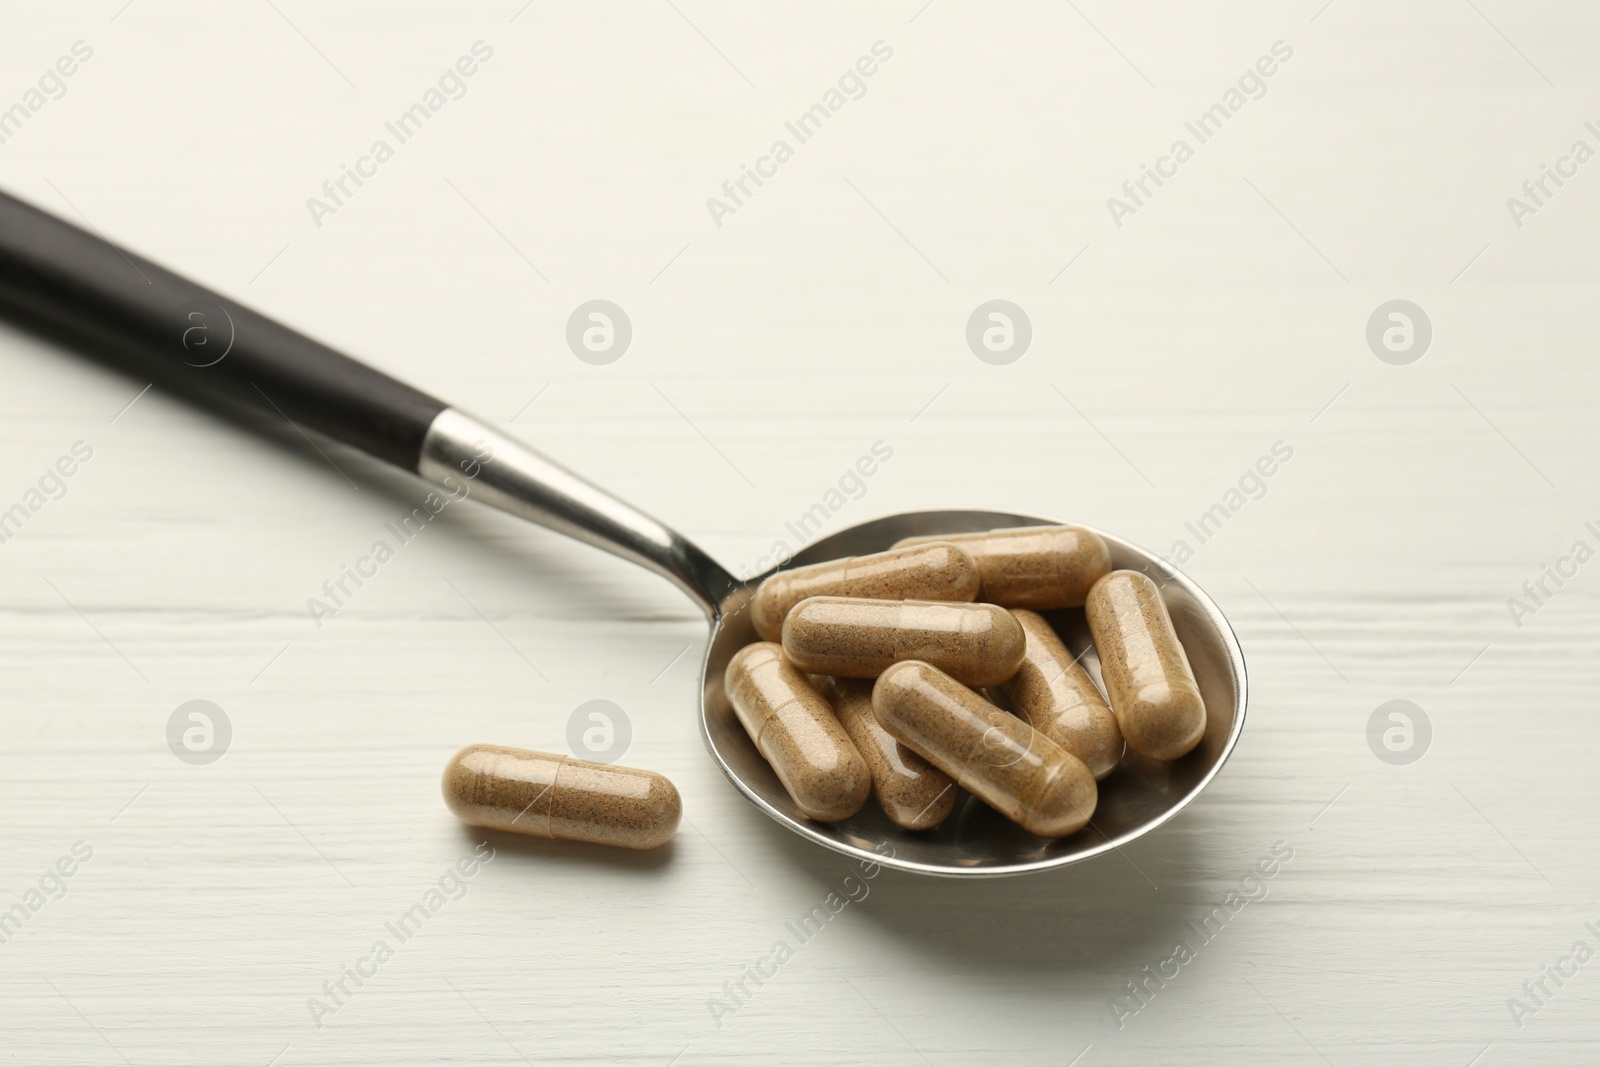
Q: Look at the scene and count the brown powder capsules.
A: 9